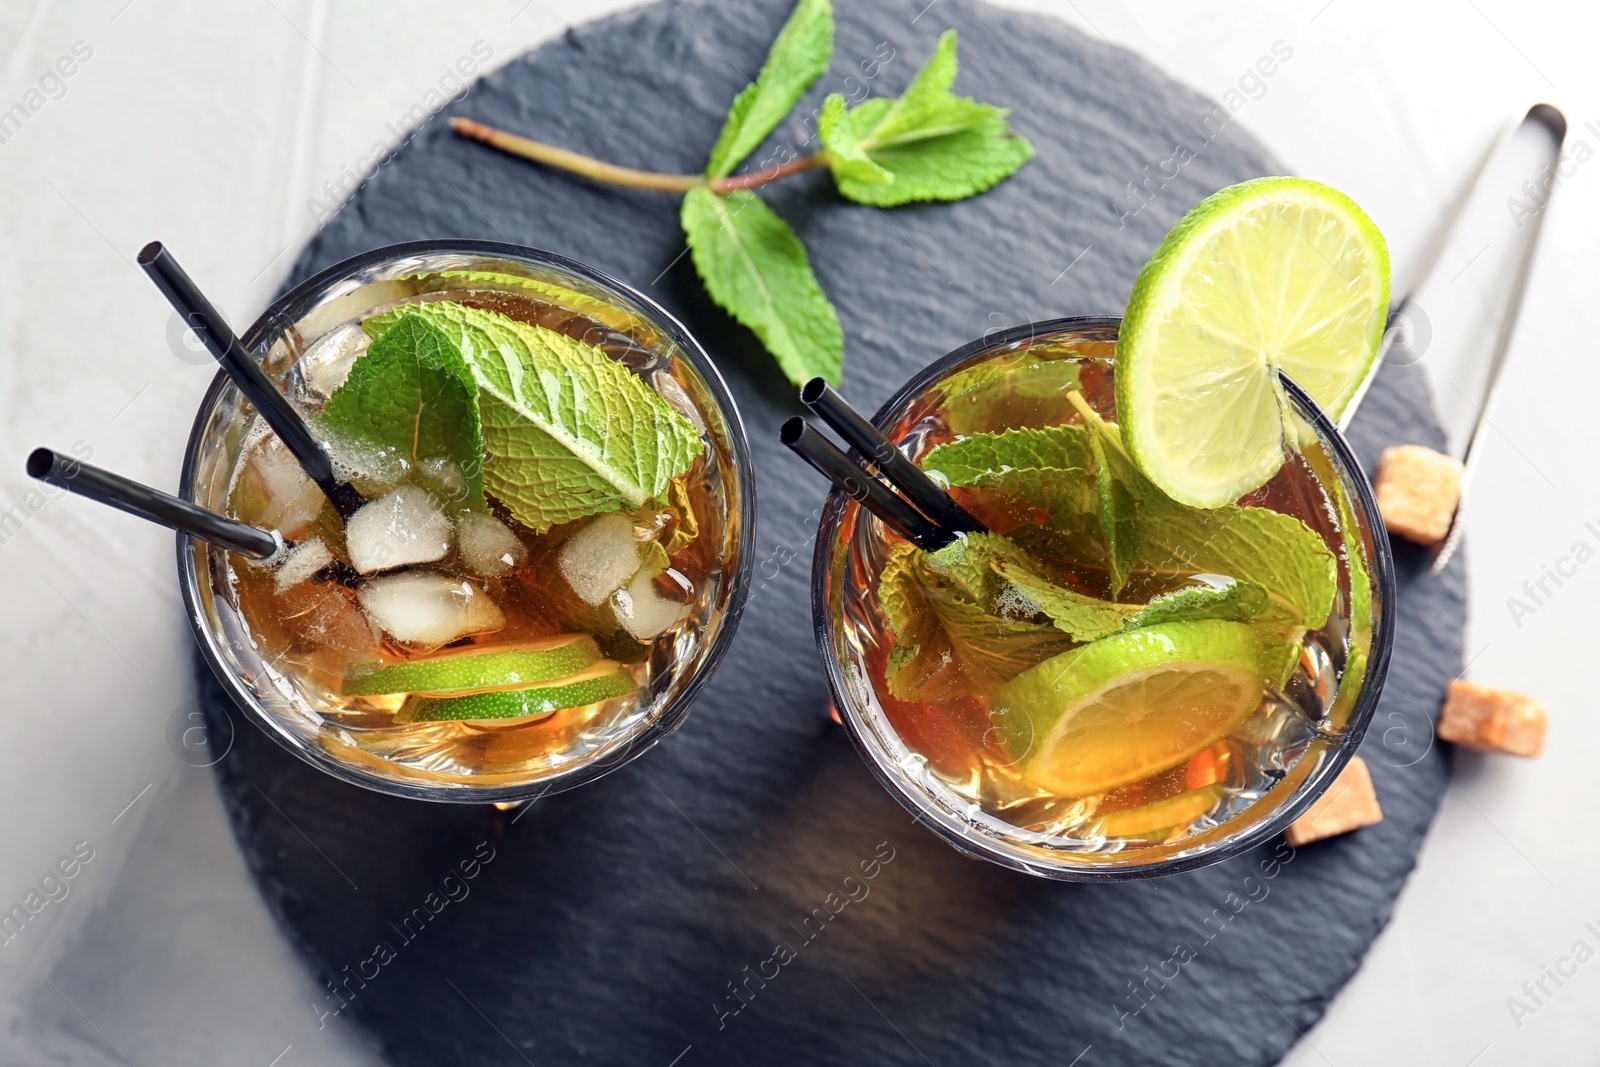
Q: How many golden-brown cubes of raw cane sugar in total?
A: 3